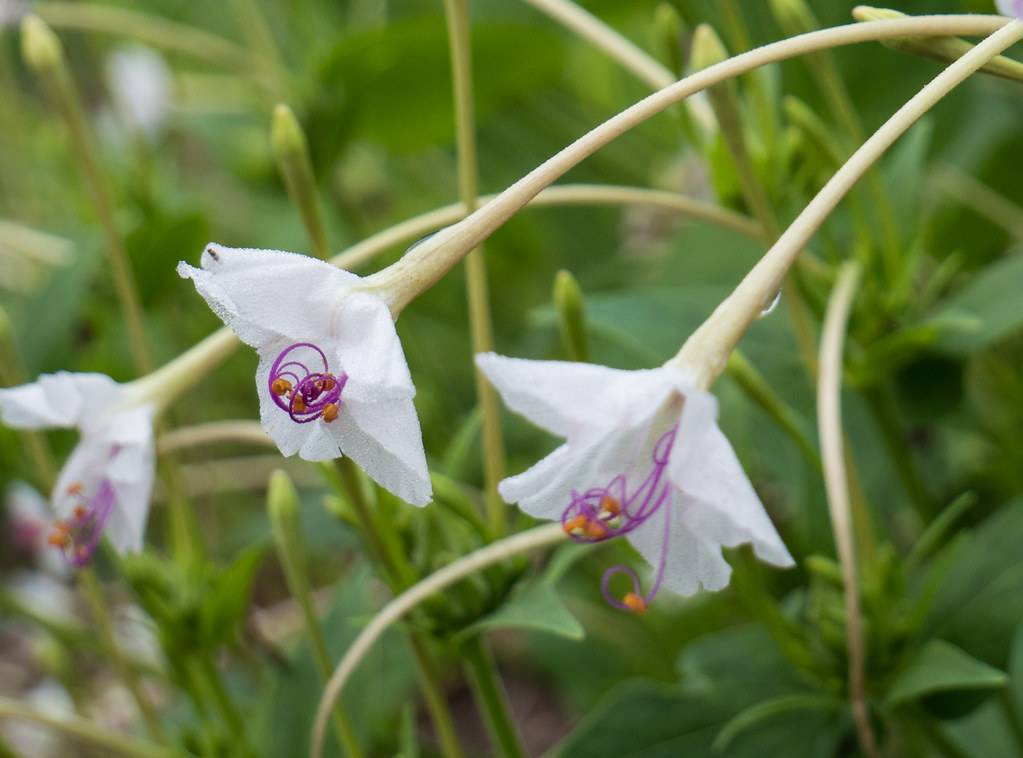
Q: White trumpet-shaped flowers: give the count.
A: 3